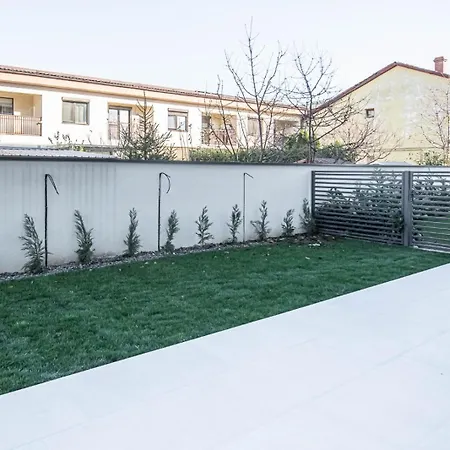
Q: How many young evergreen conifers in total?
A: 9